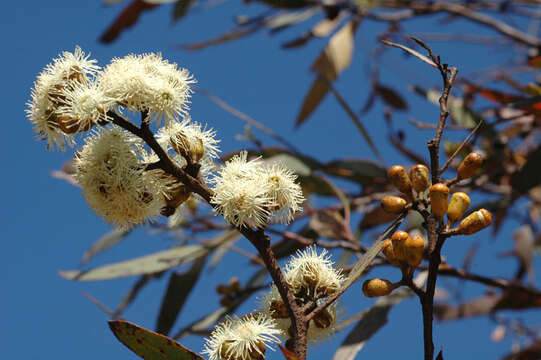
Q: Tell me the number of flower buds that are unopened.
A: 11